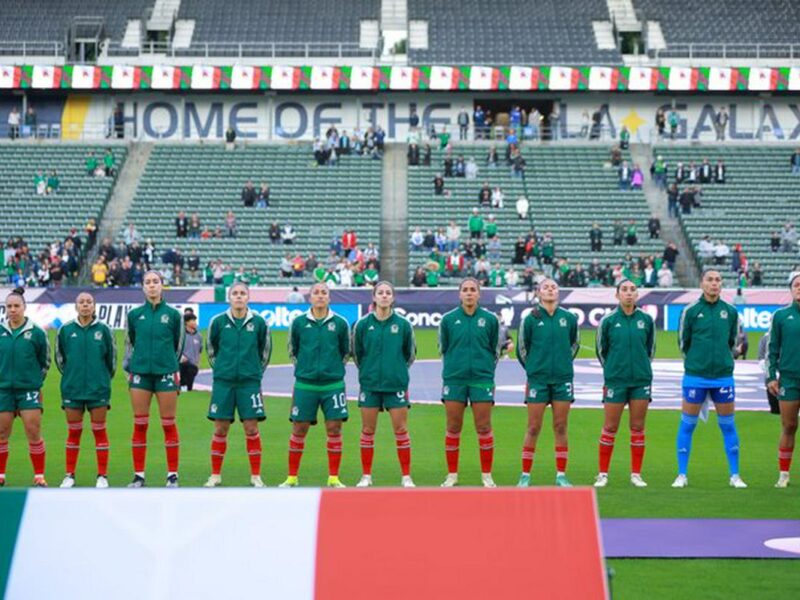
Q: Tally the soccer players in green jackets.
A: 11